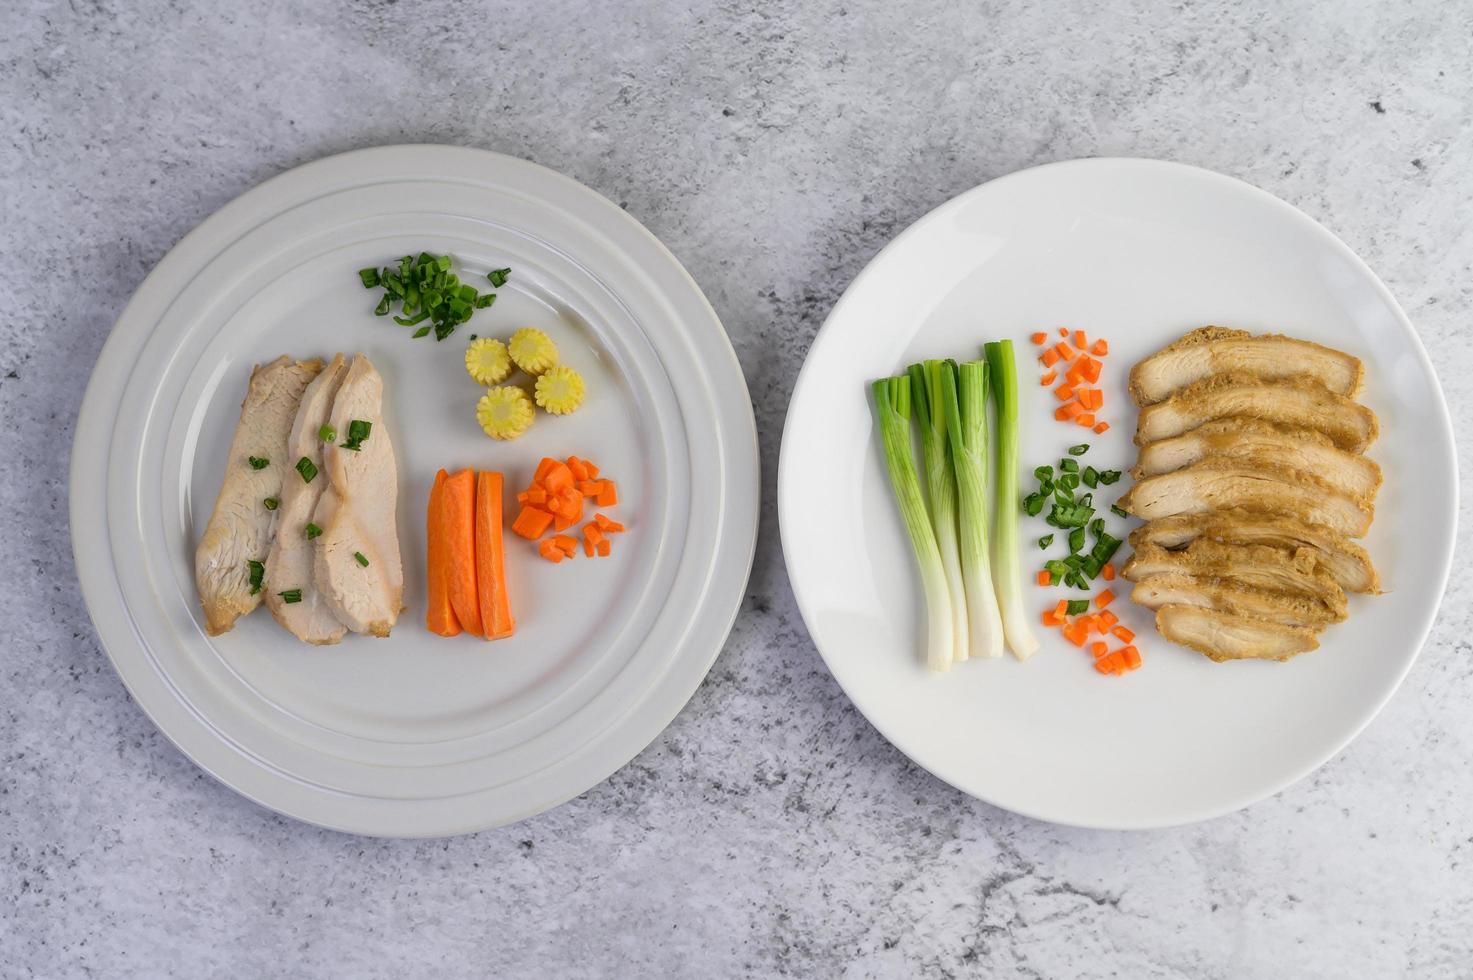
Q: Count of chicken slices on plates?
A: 11